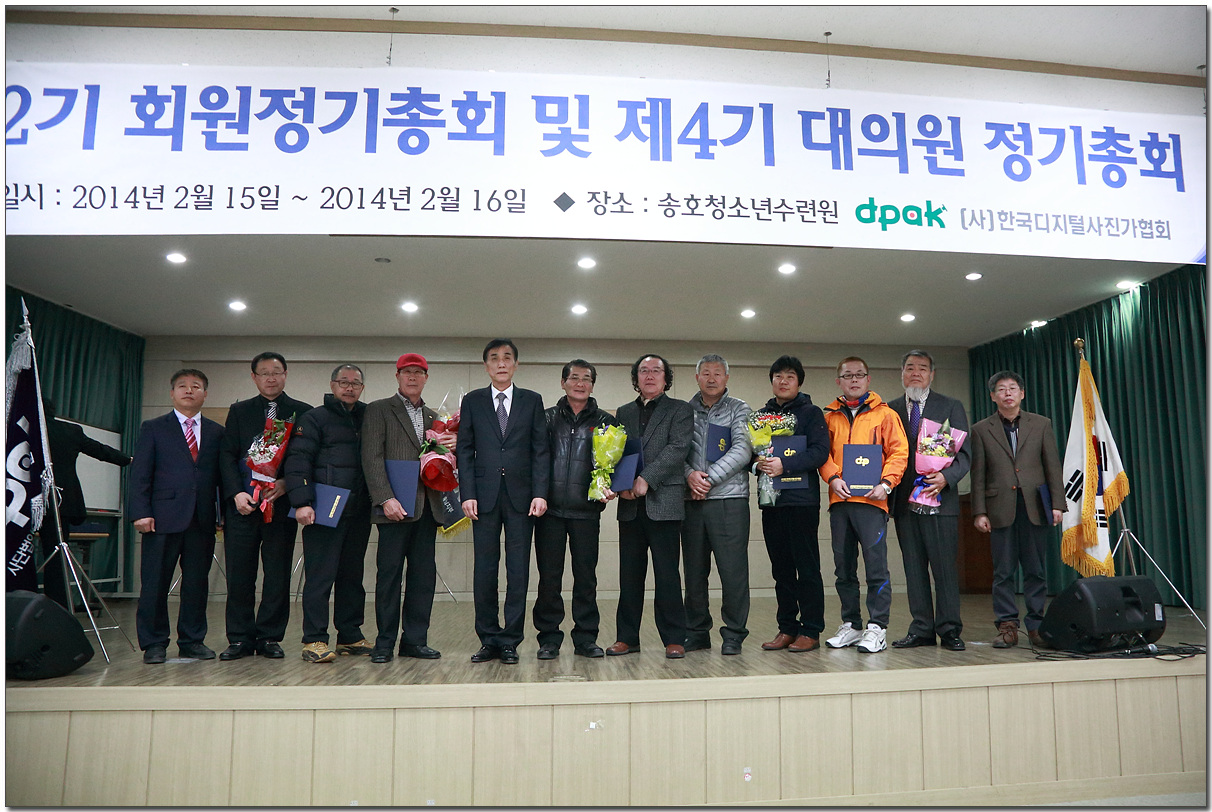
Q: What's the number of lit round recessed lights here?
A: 11